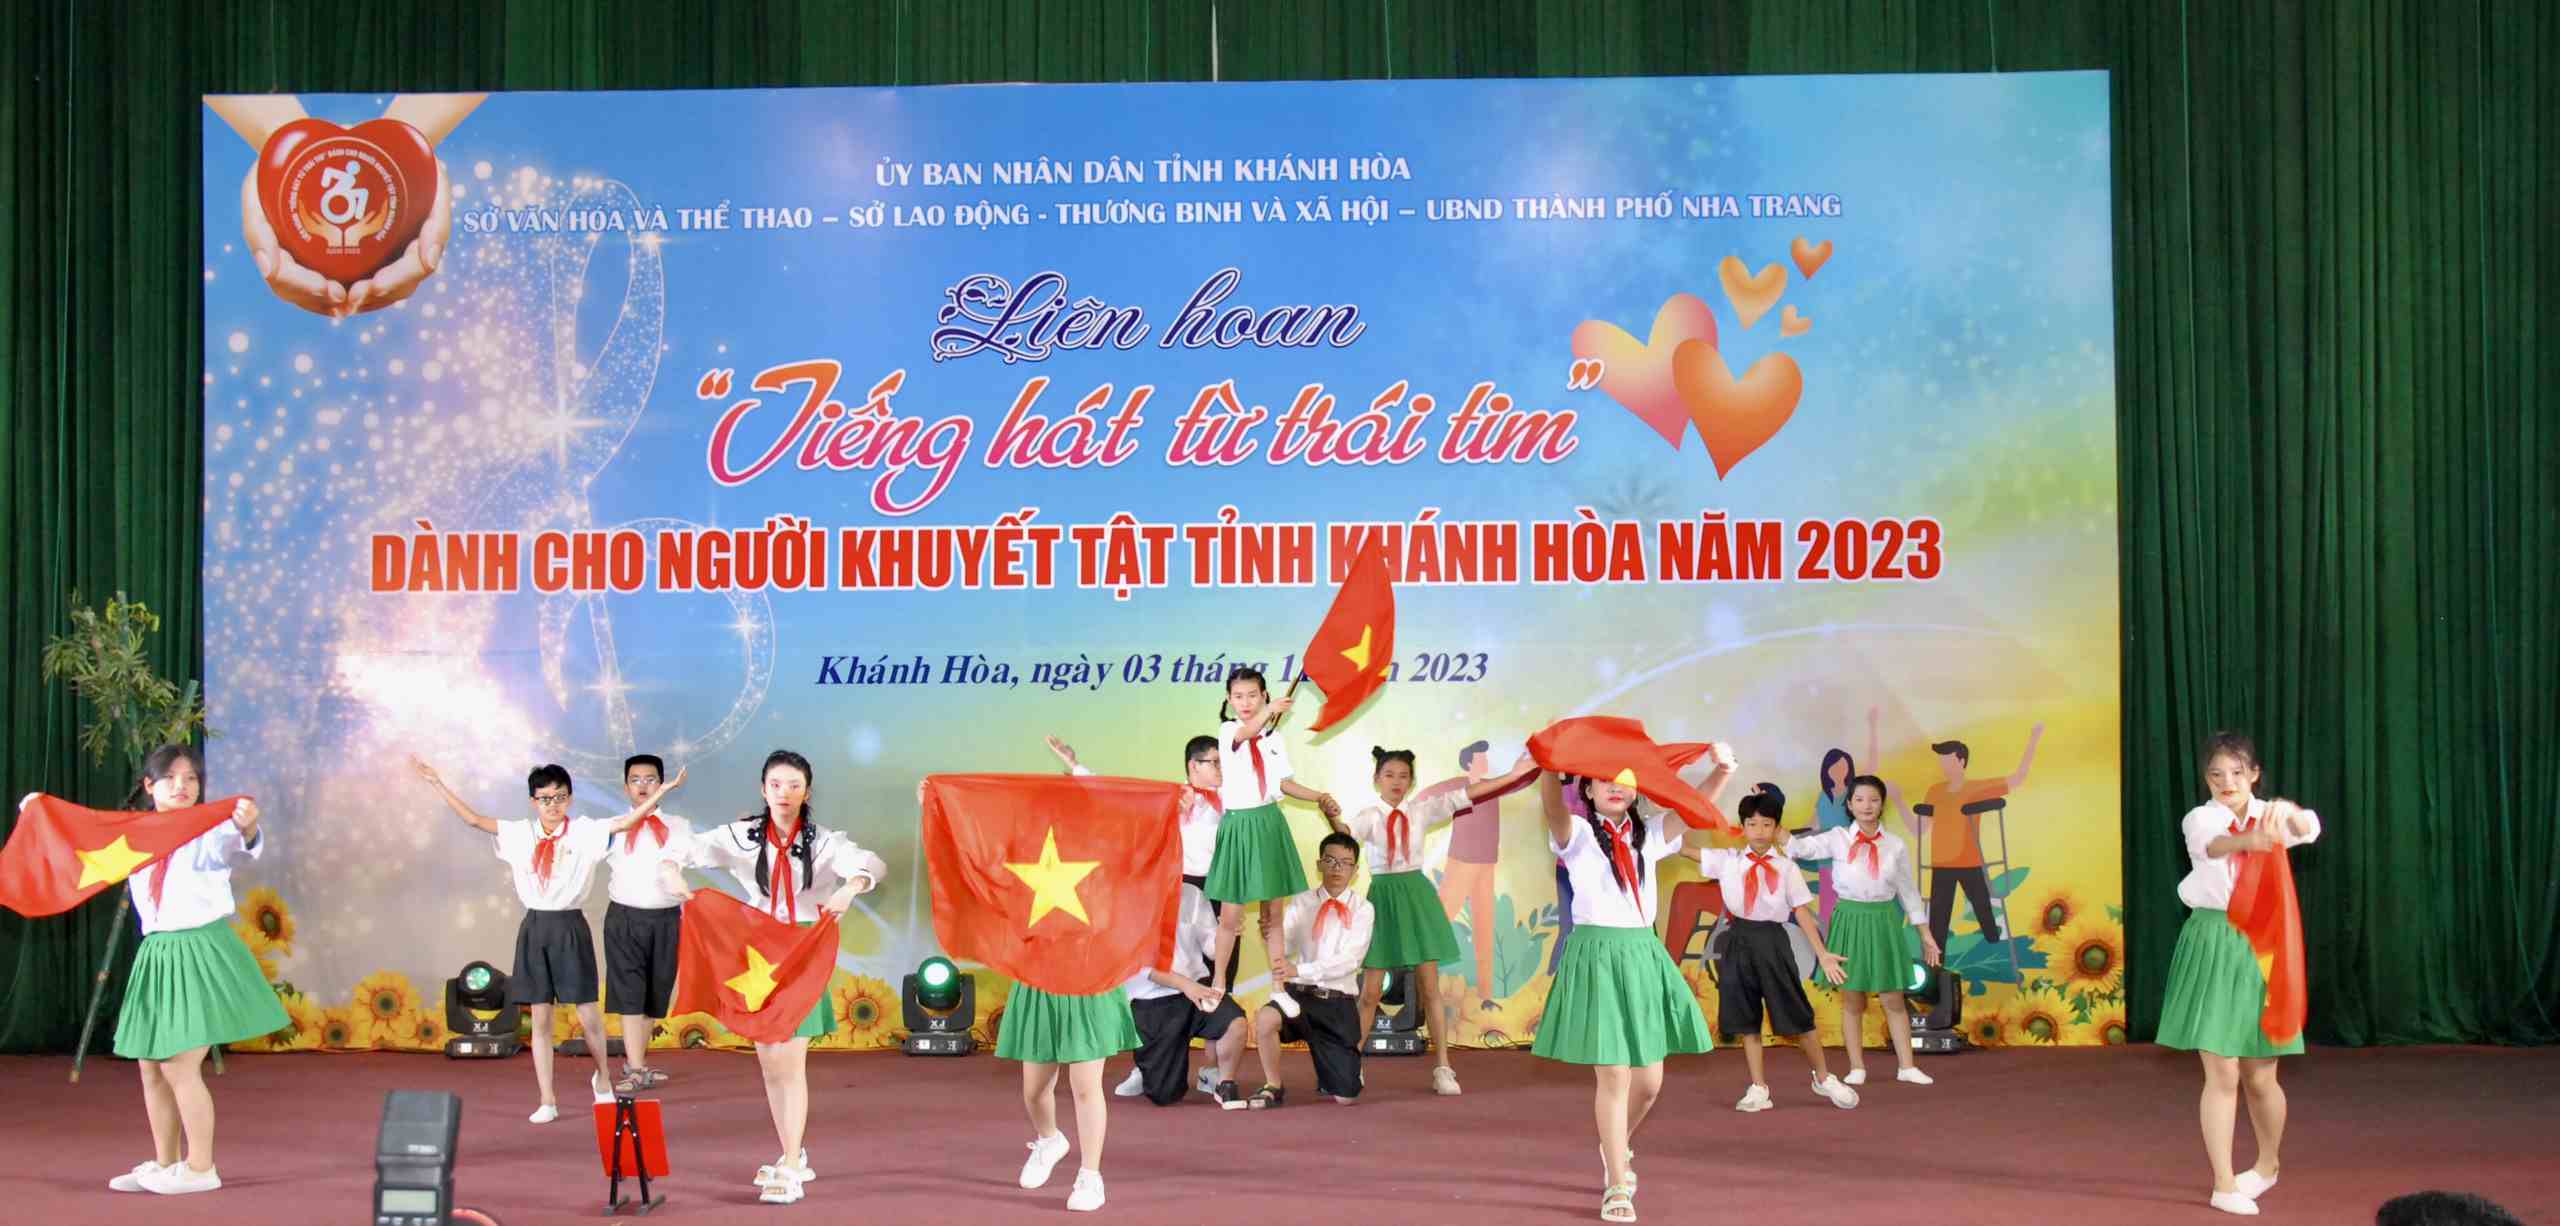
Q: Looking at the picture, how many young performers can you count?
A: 14